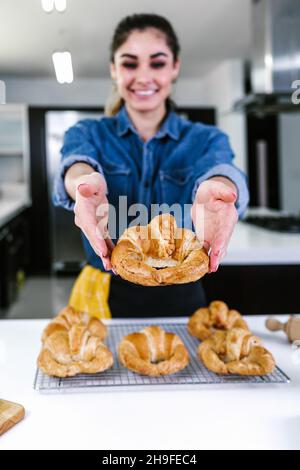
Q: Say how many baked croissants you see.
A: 6